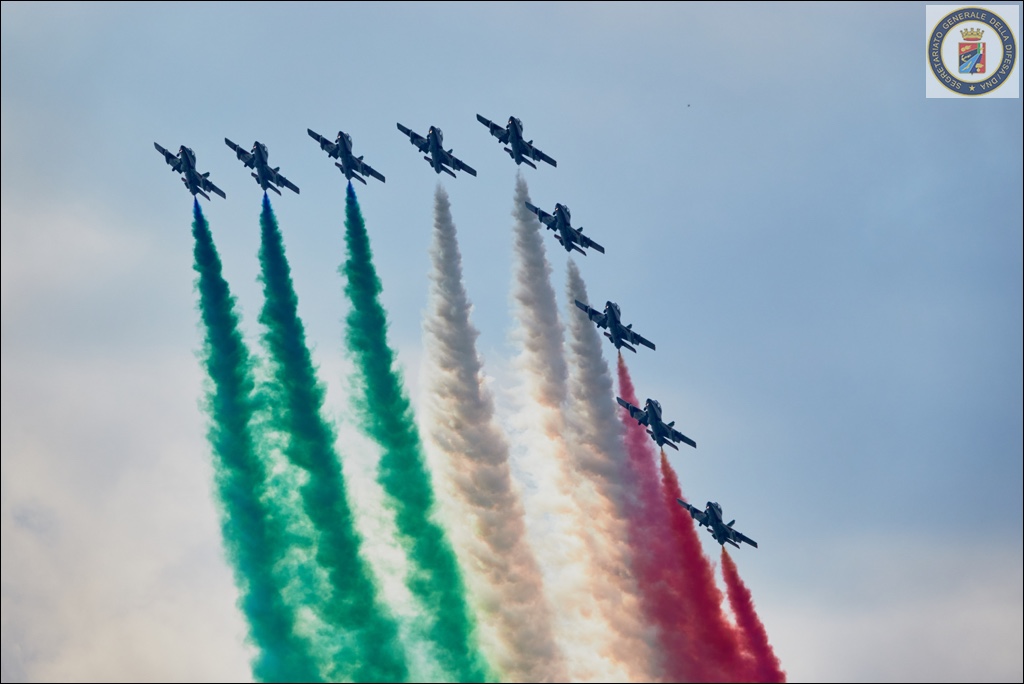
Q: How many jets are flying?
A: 9